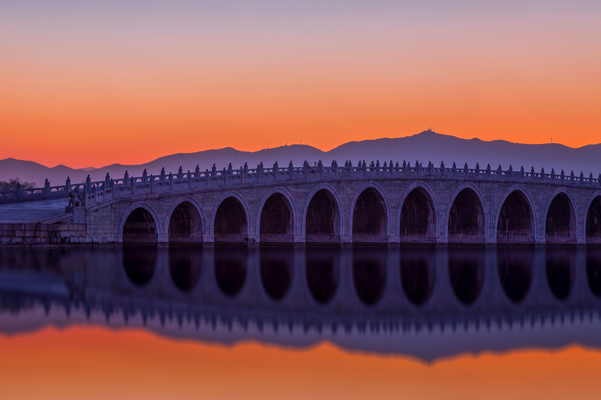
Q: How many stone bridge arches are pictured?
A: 11